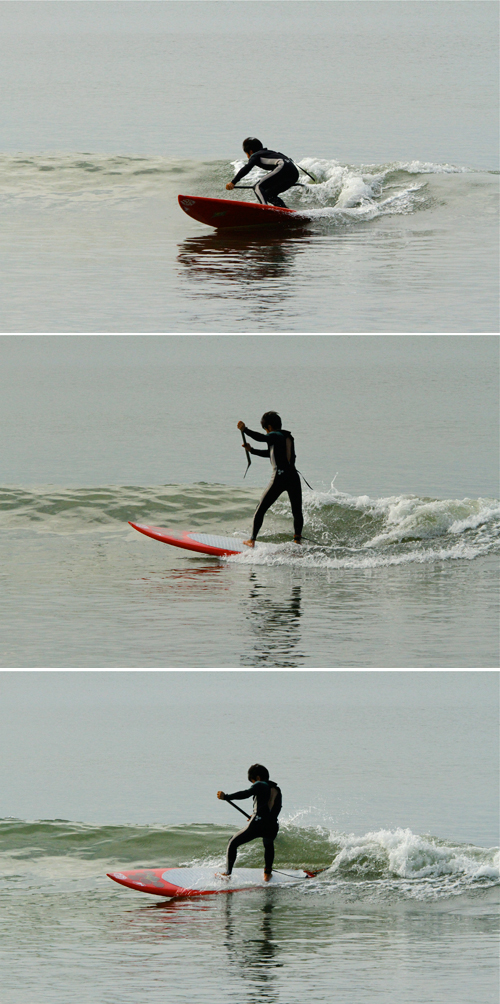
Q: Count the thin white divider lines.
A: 2